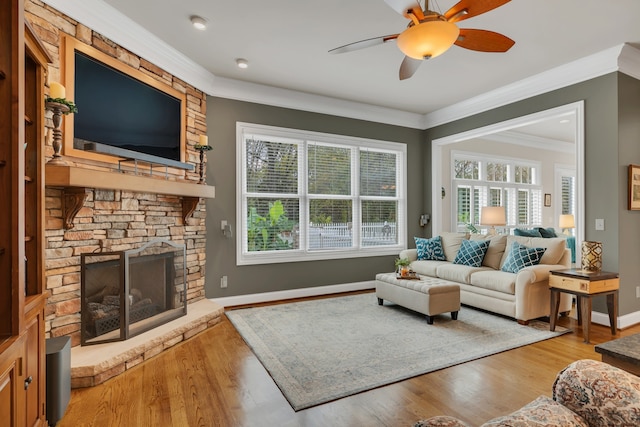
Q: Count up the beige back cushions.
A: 3